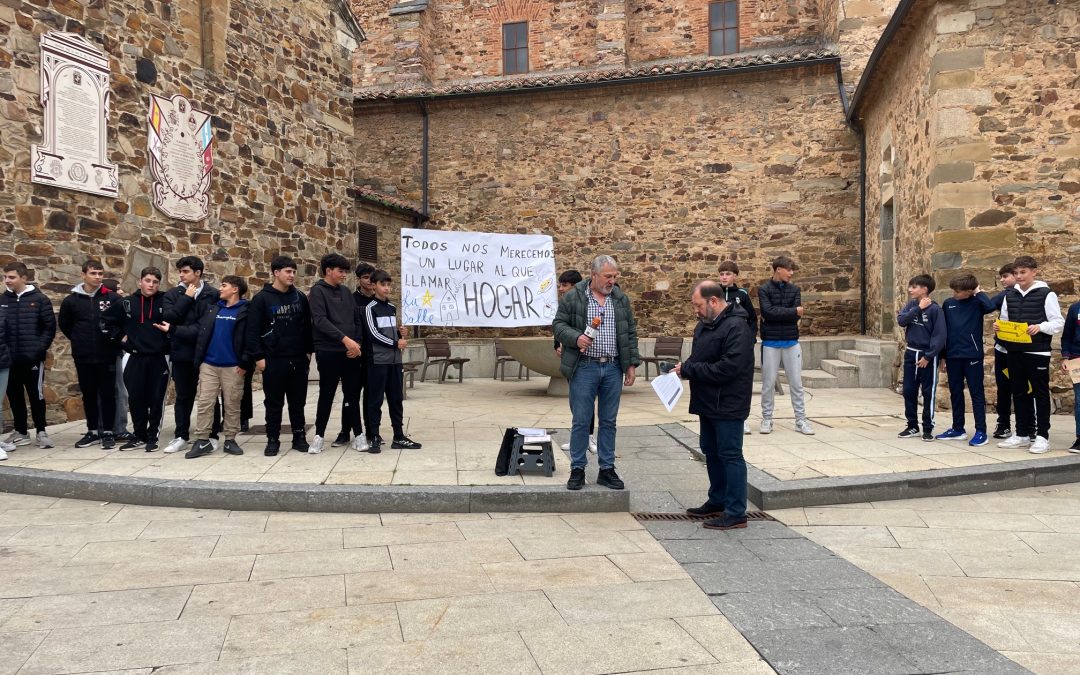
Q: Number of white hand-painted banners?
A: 1